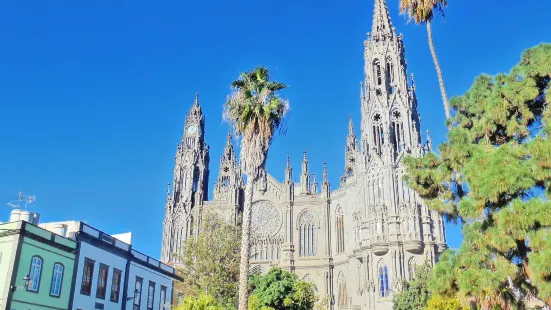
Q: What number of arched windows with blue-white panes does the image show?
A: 2